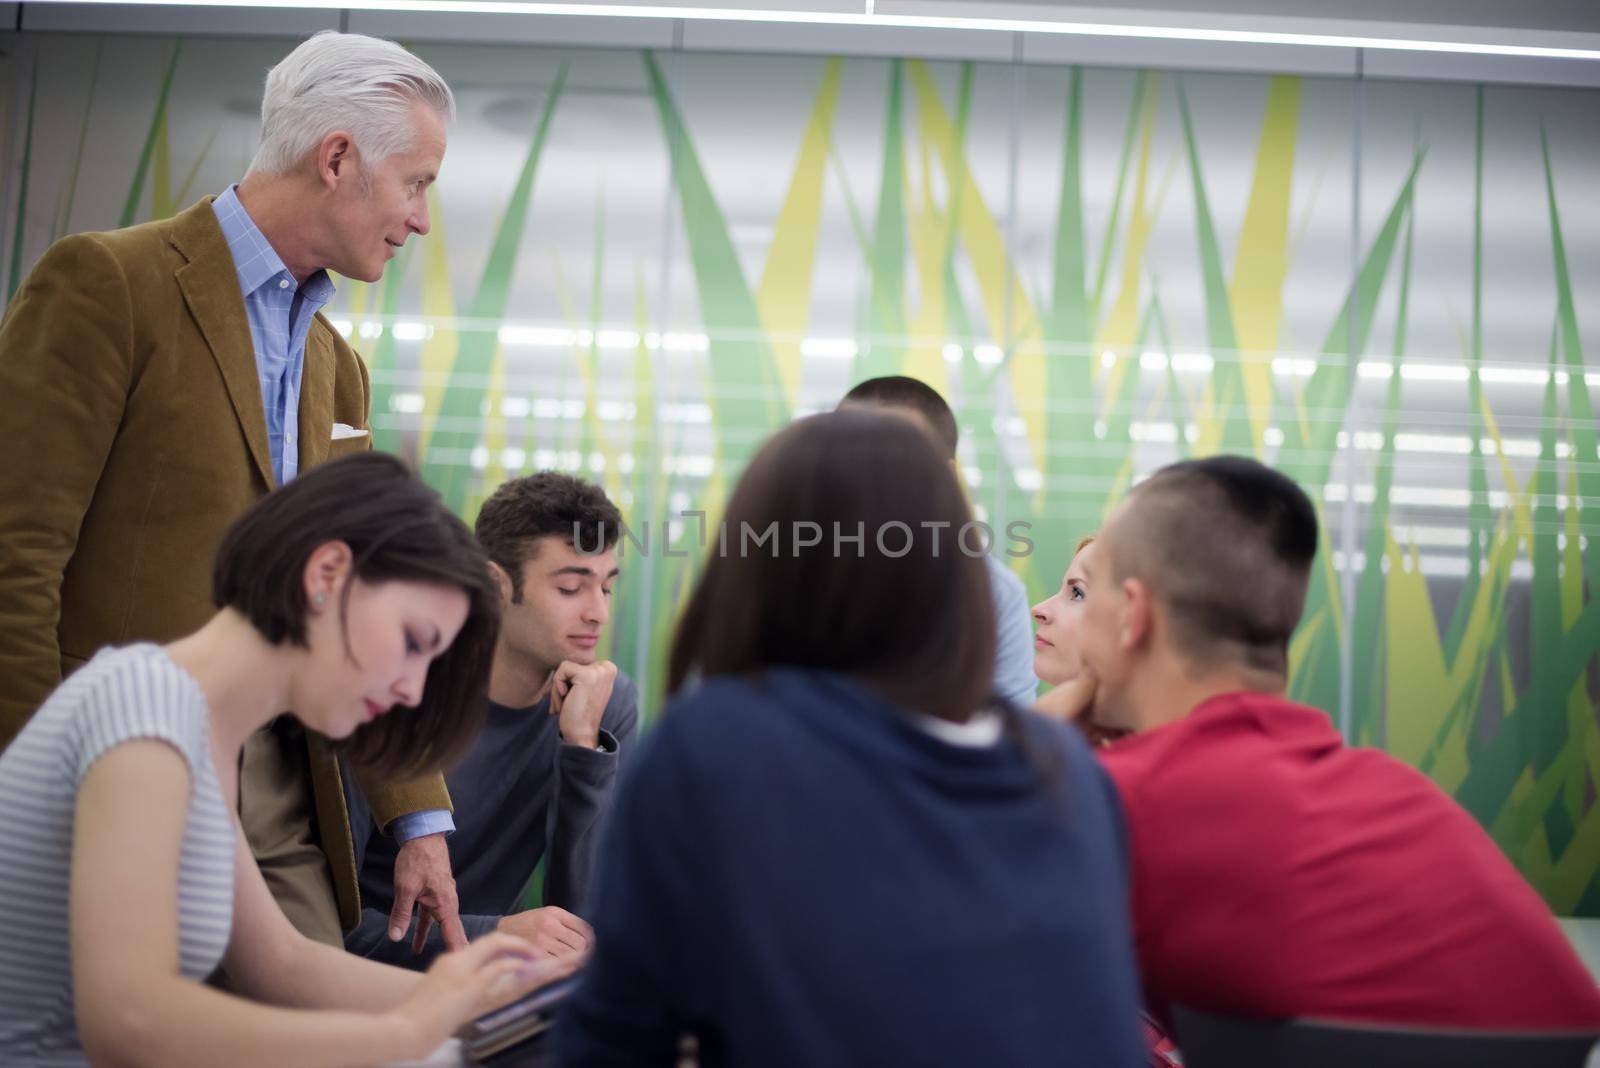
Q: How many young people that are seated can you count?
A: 6